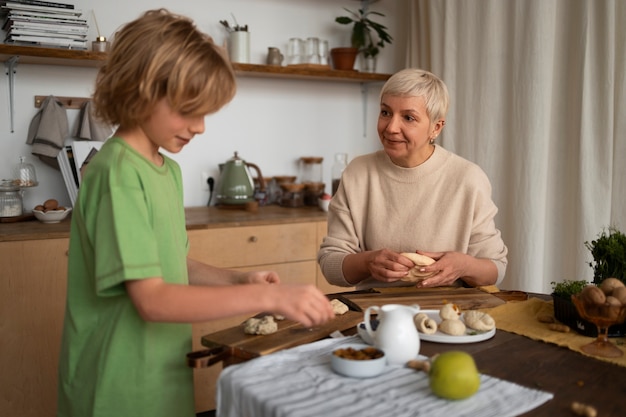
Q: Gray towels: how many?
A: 2